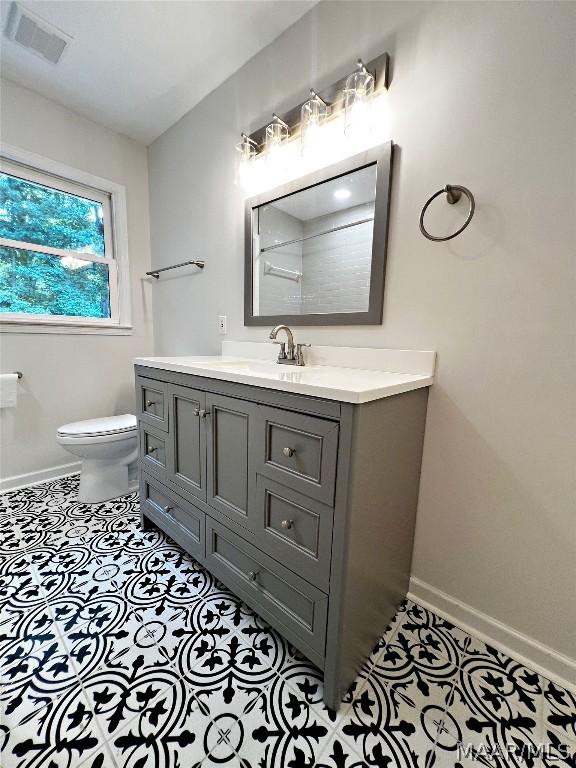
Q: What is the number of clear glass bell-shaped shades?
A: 4